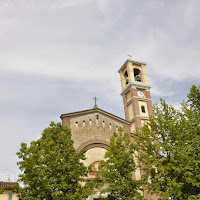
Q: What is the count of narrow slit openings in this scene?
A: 7